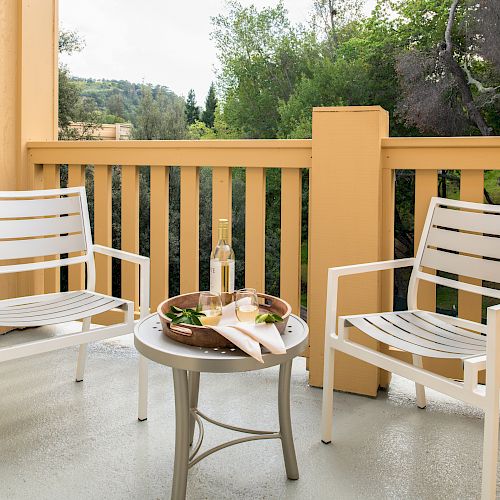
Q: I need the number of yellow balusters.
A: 11